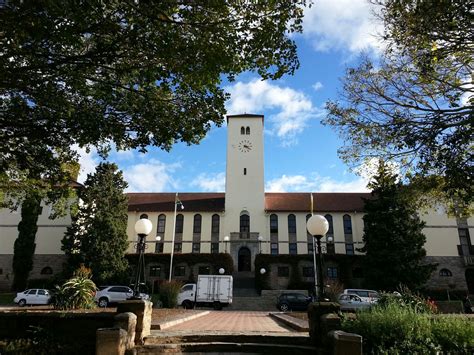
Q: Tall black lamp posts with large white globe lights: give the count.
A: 2